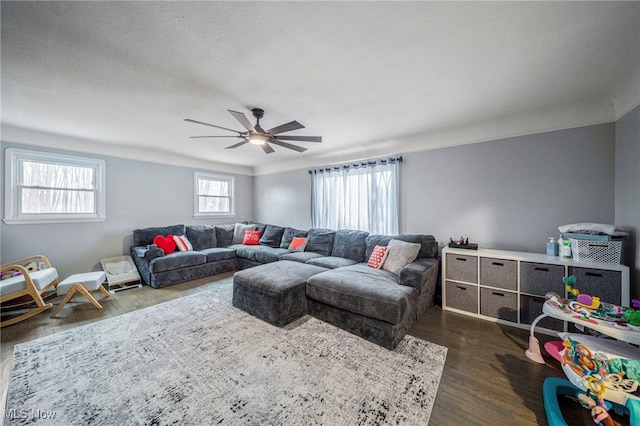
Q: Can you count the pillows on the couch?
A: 7